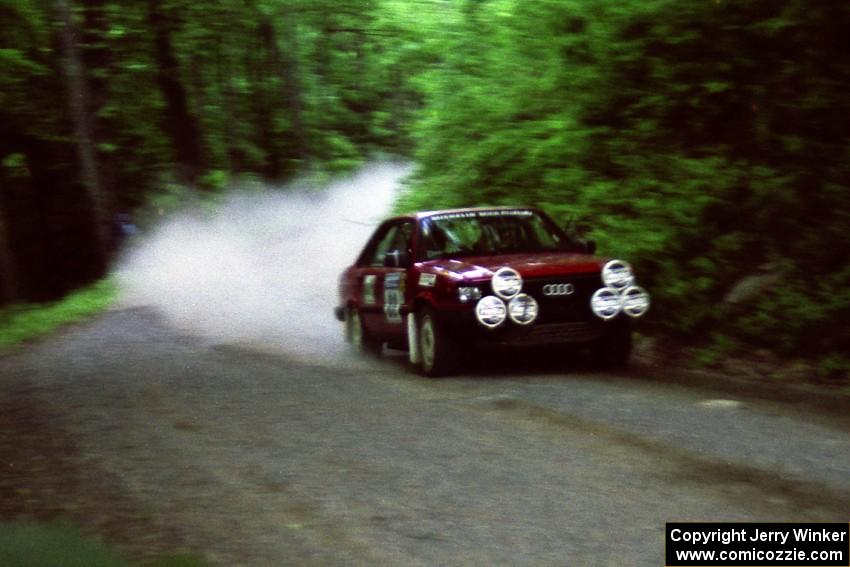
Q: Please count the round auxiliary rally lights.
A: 6